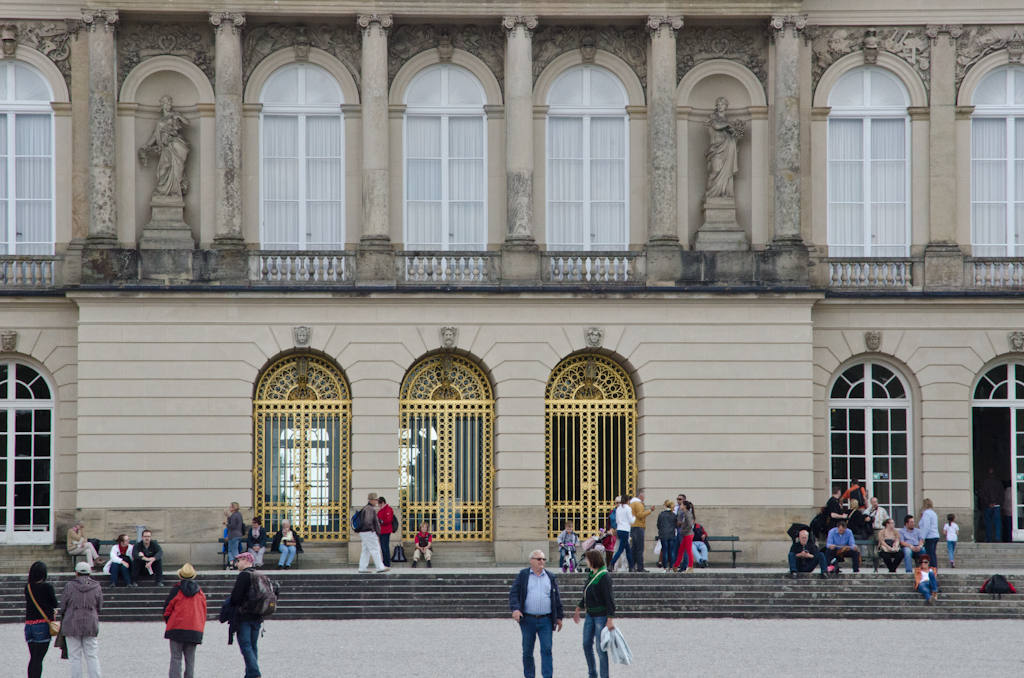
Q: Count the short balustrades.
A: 6